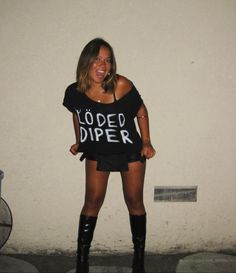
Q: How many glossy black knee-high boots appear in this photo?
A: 2